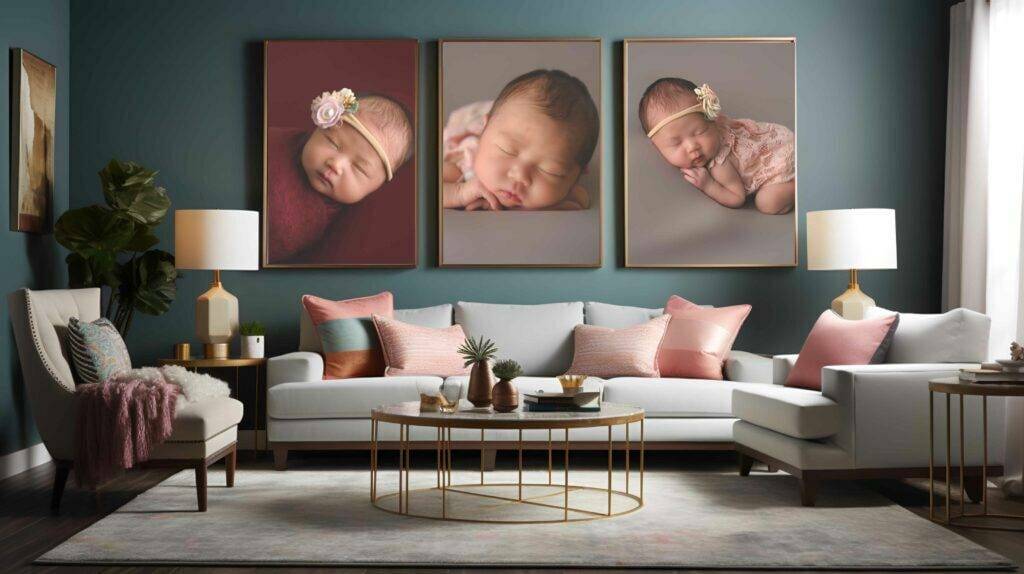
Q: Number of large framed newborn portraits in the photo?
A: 3